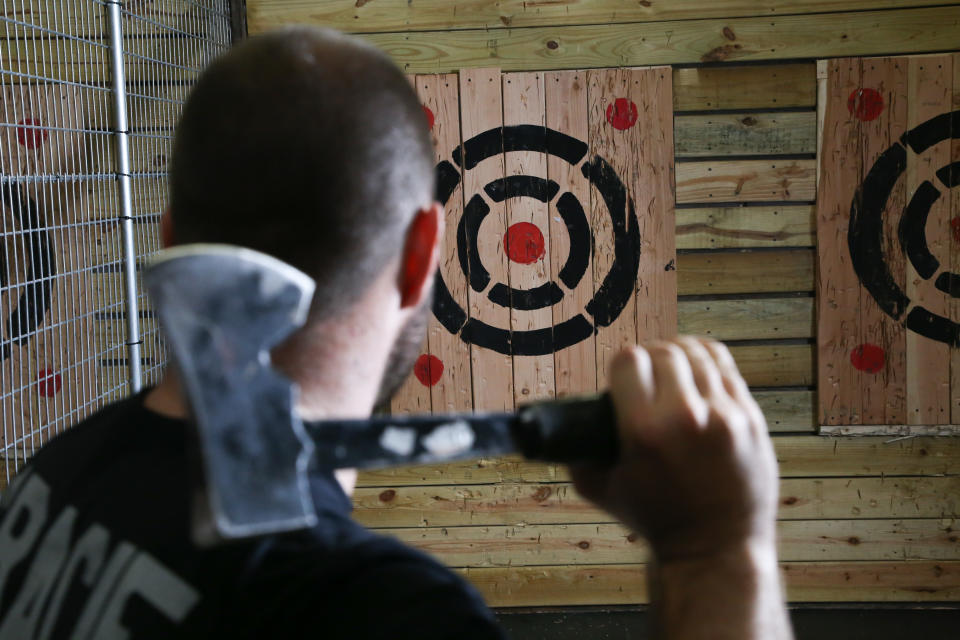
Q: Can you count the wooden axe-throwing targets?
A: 3